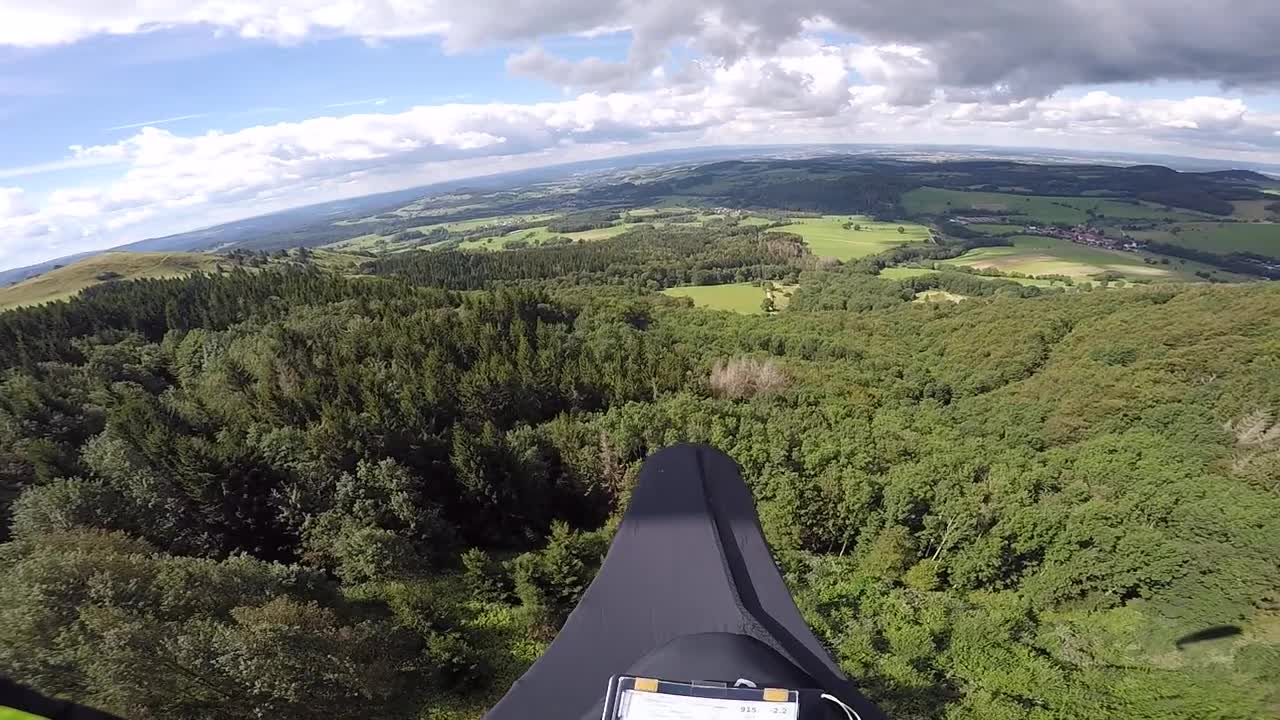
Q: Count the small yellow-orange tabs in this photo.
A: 2